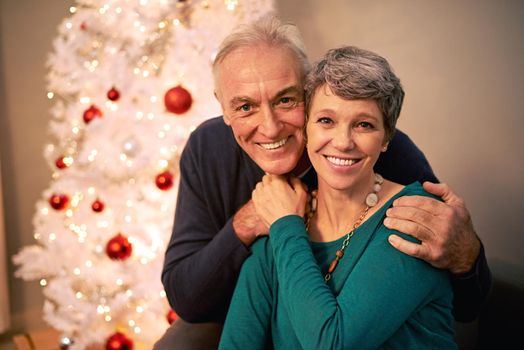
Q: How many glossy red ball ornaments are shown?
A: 10